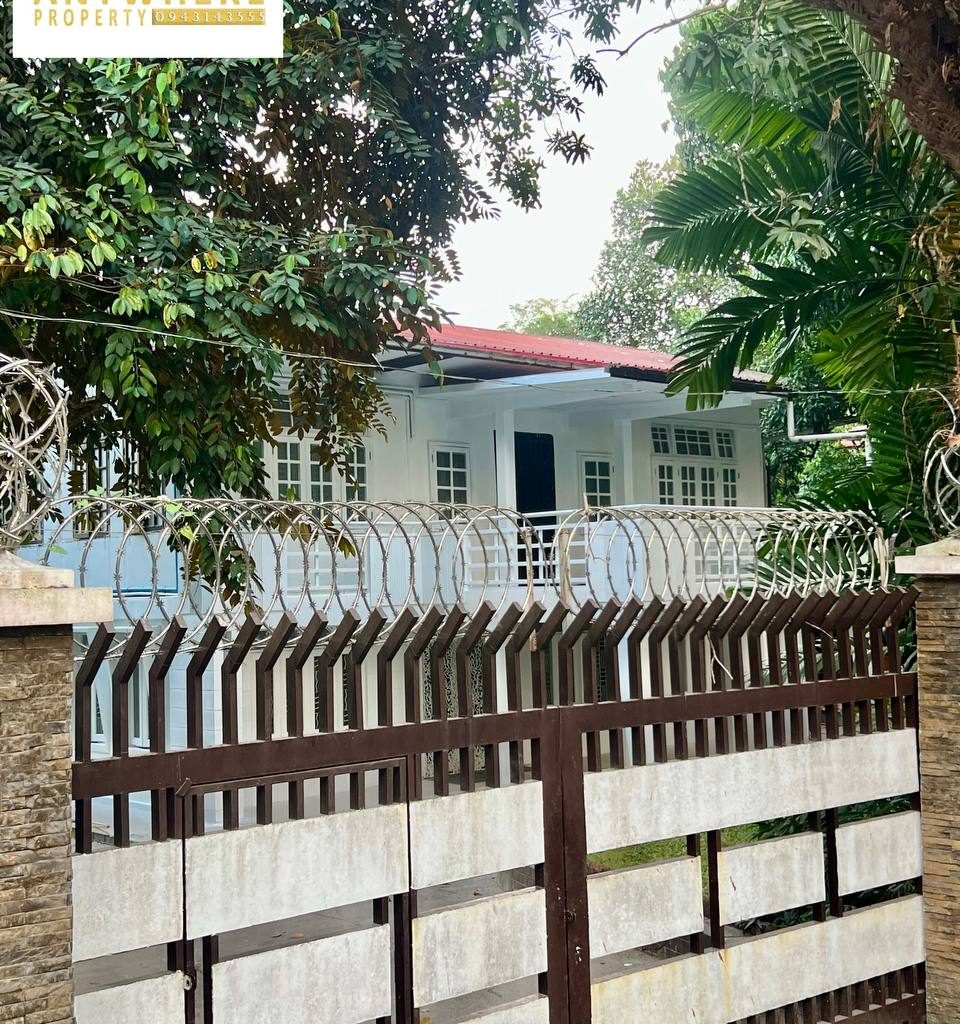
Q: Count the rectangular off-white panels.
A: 12